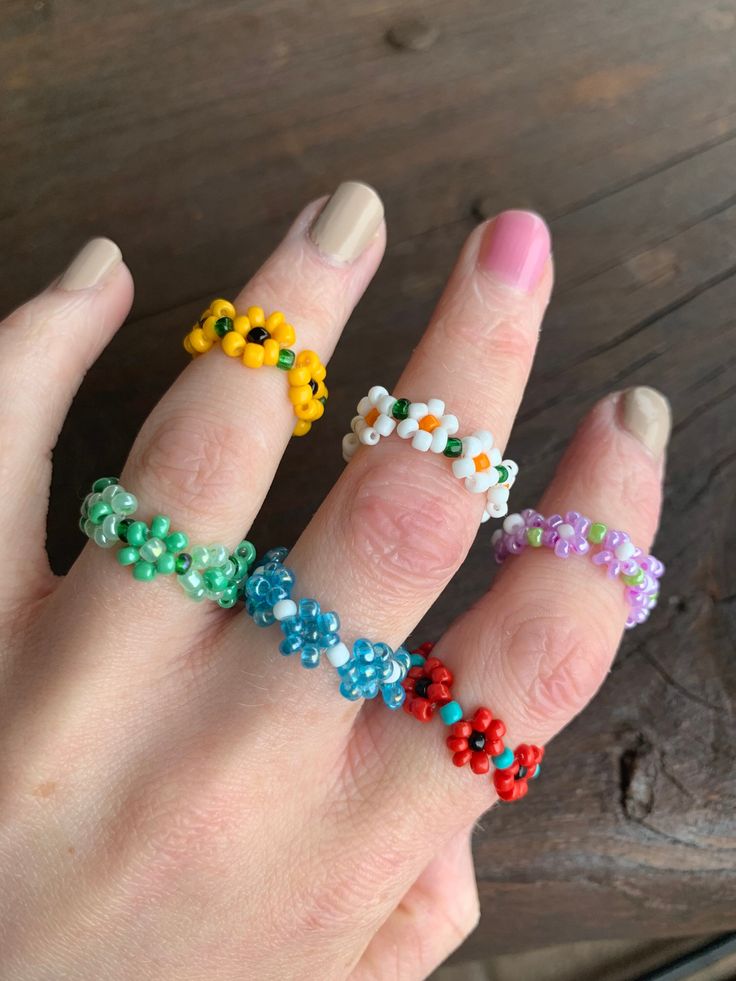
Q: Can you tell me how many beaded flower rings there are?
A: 6